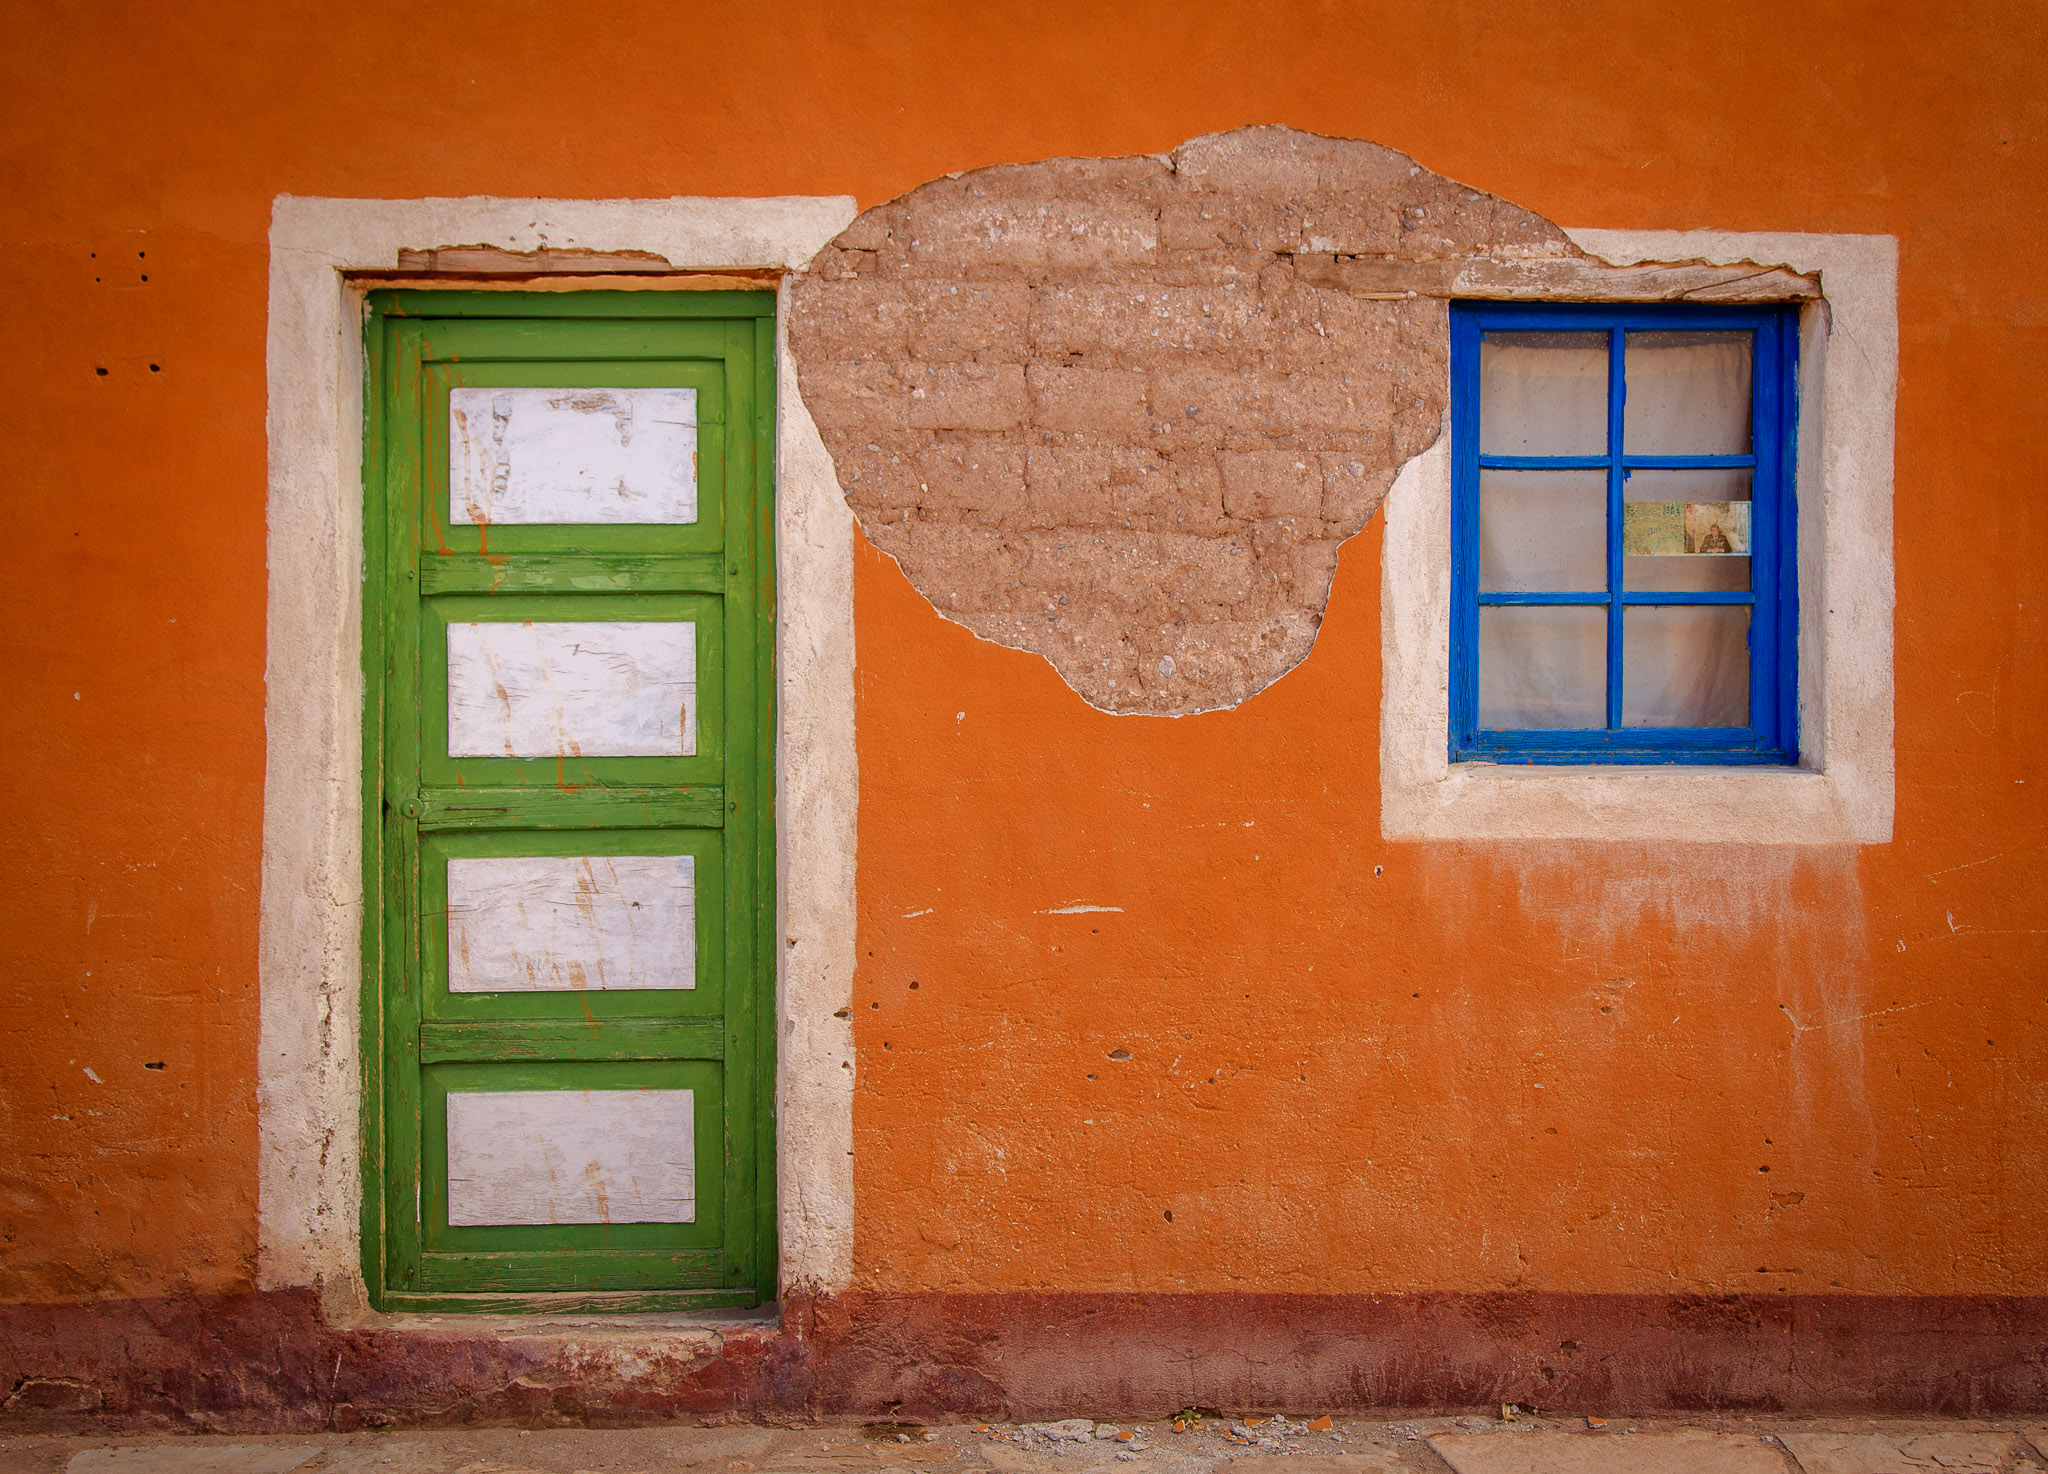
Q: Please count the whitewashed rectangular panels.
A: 4